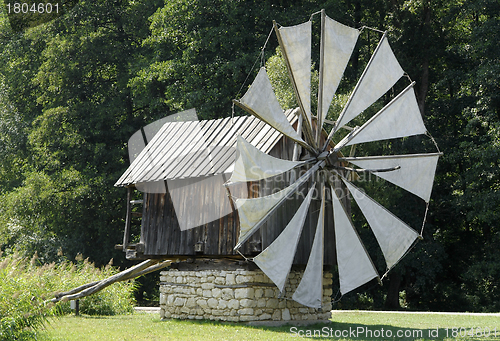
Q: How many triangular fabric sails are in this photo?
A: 12